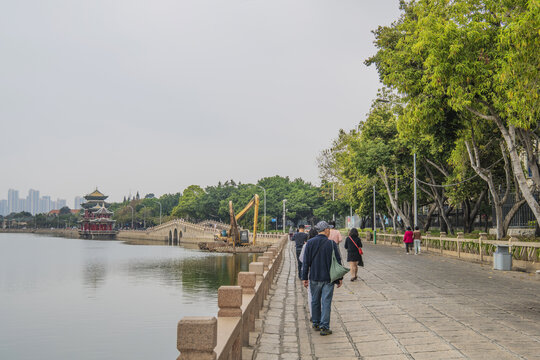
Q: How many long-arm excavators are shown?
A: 1